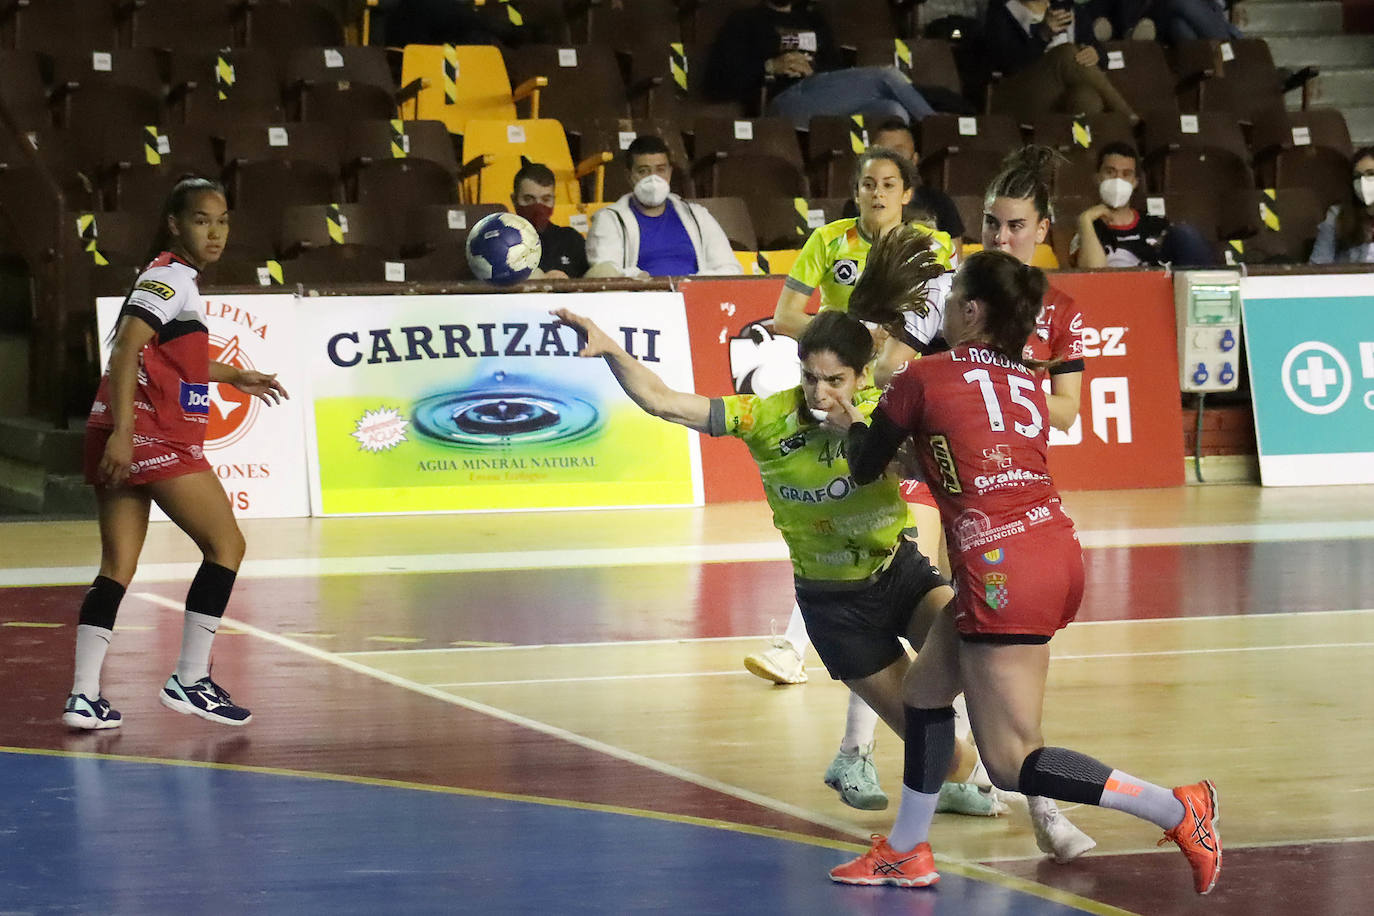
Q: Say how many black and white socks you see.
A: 4